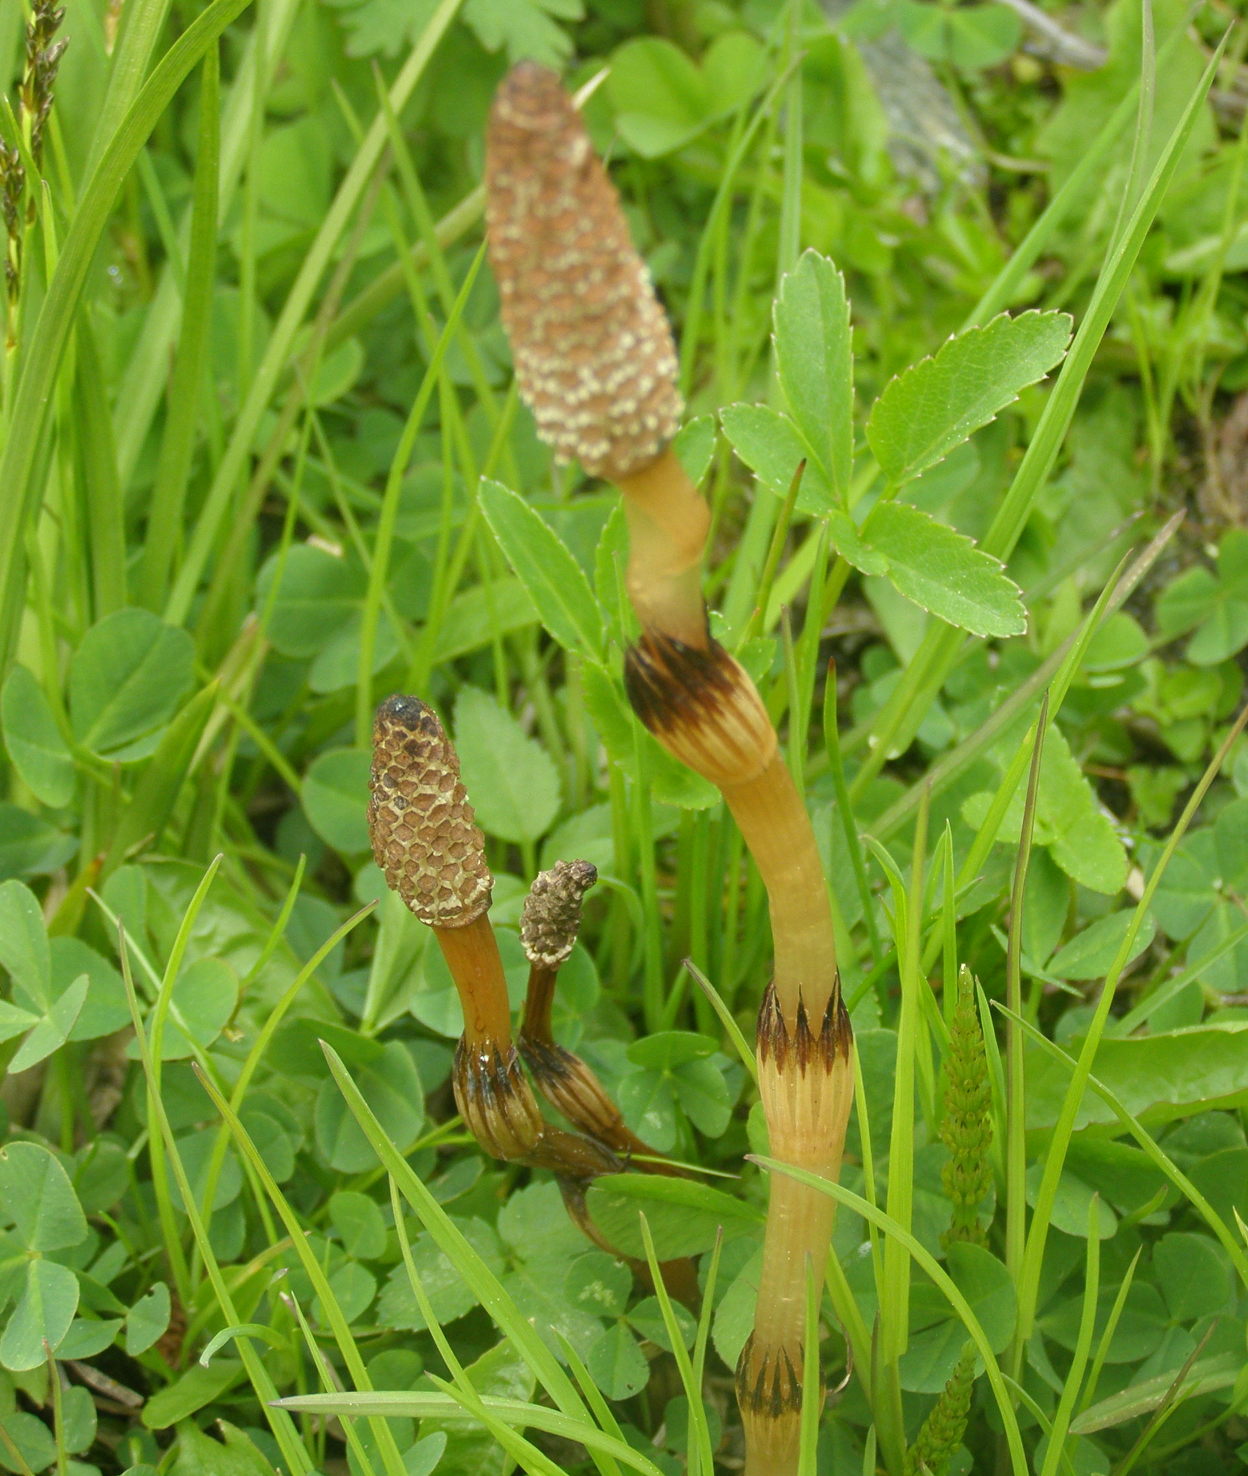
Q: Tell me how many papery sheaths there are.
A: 5